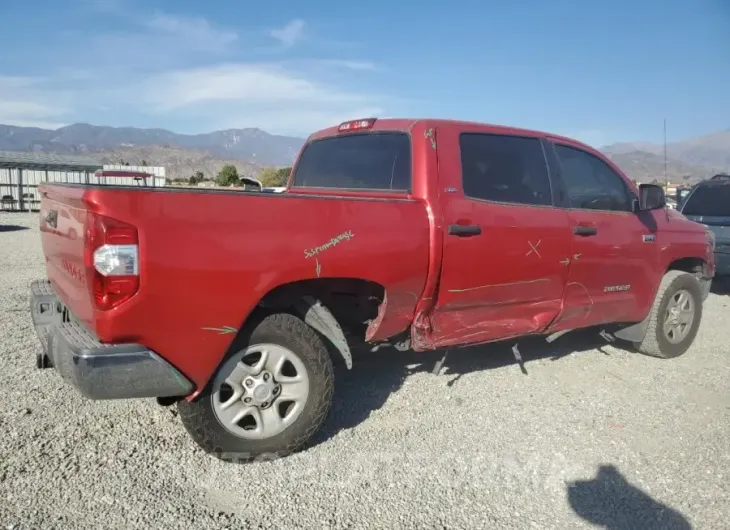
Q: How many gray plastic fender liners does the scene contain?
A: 1